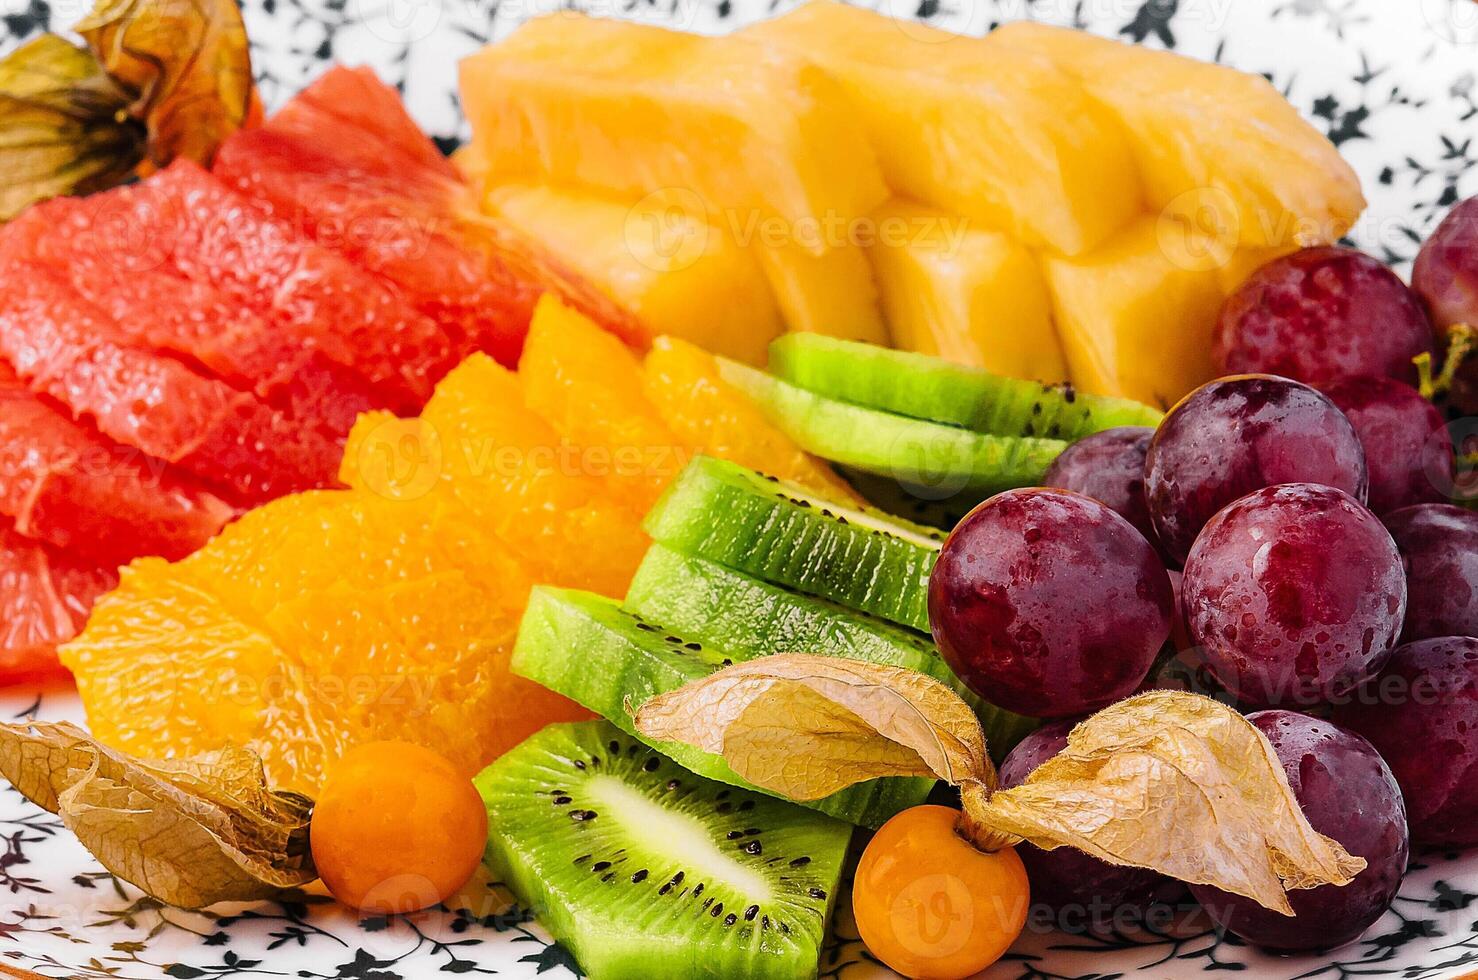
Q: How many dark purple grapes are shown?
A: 11